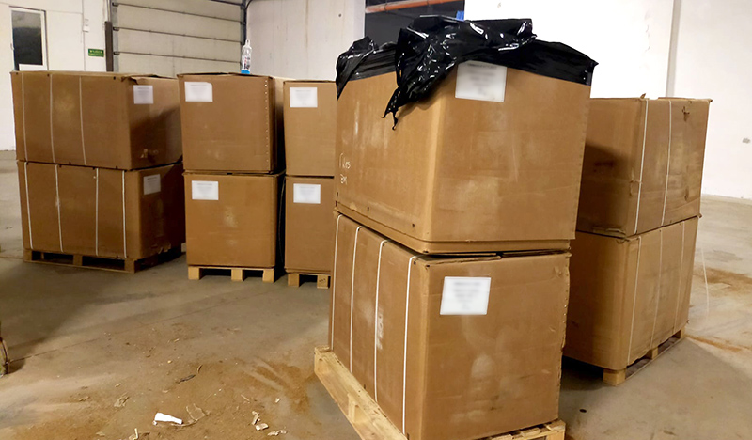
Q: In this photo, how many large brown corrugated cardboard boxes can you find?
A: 10